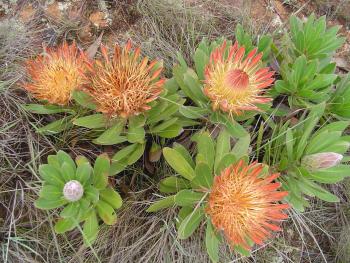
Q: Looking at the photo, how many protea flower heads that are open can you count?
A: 4